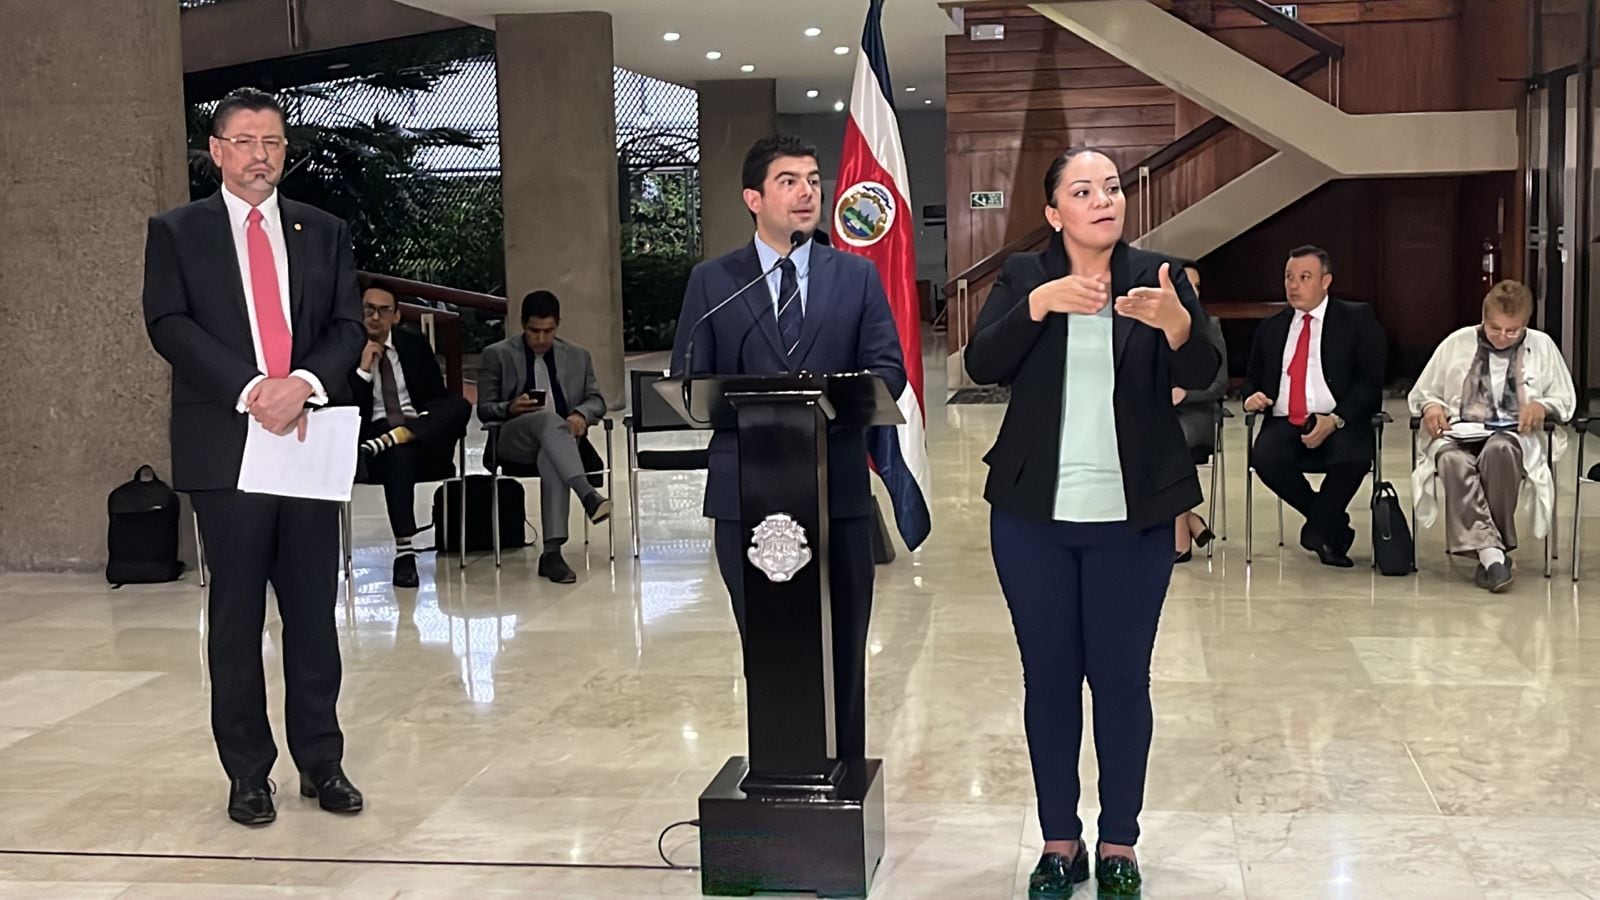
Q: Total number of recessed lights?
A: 9